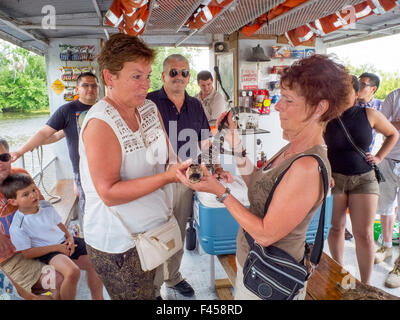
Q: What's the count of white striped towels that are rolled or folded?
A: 0